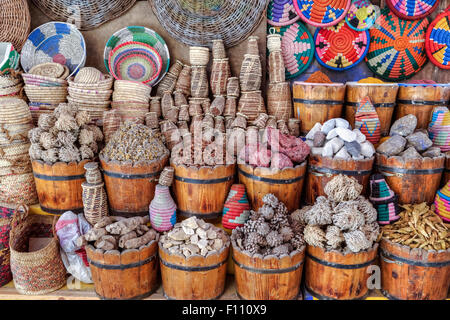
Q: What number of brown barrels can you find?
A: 14